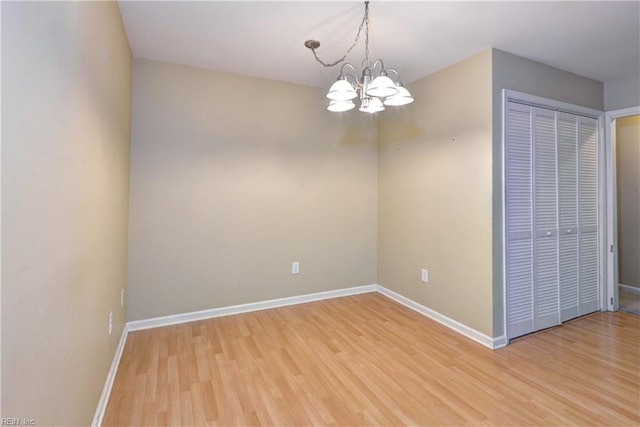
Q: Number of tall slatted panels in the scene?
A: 4